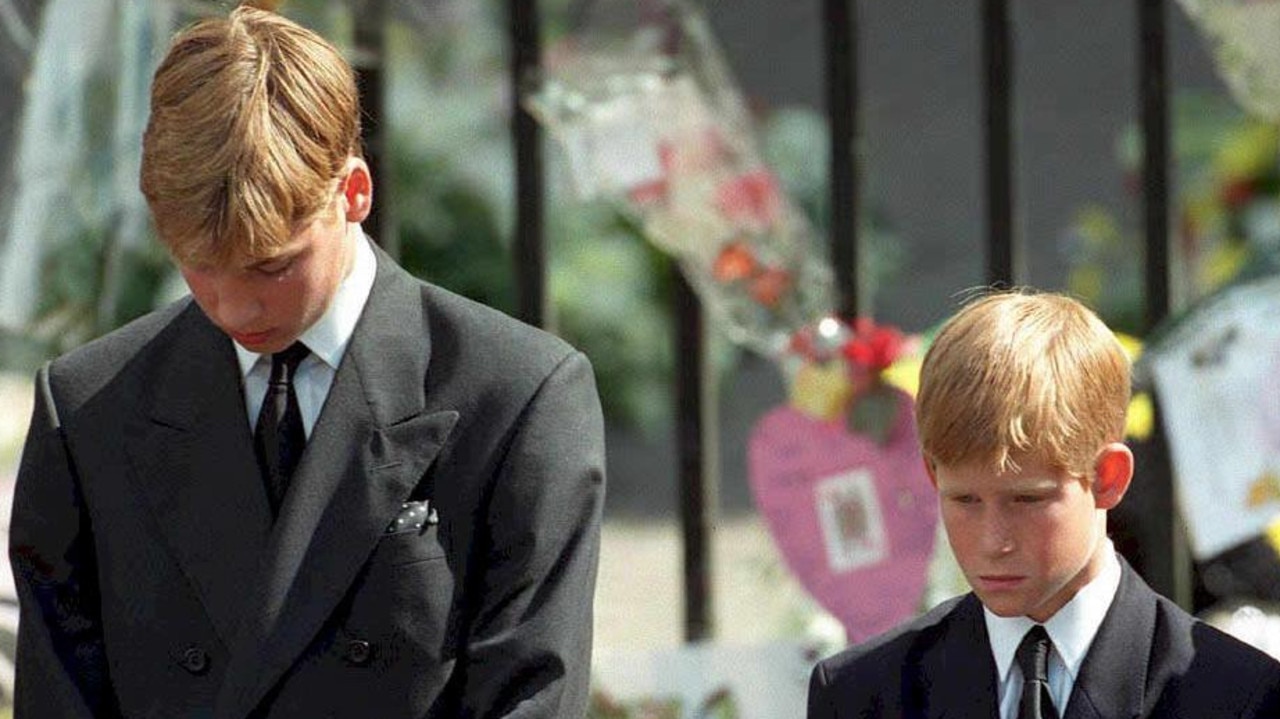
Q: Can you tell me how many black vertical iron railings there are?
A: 6